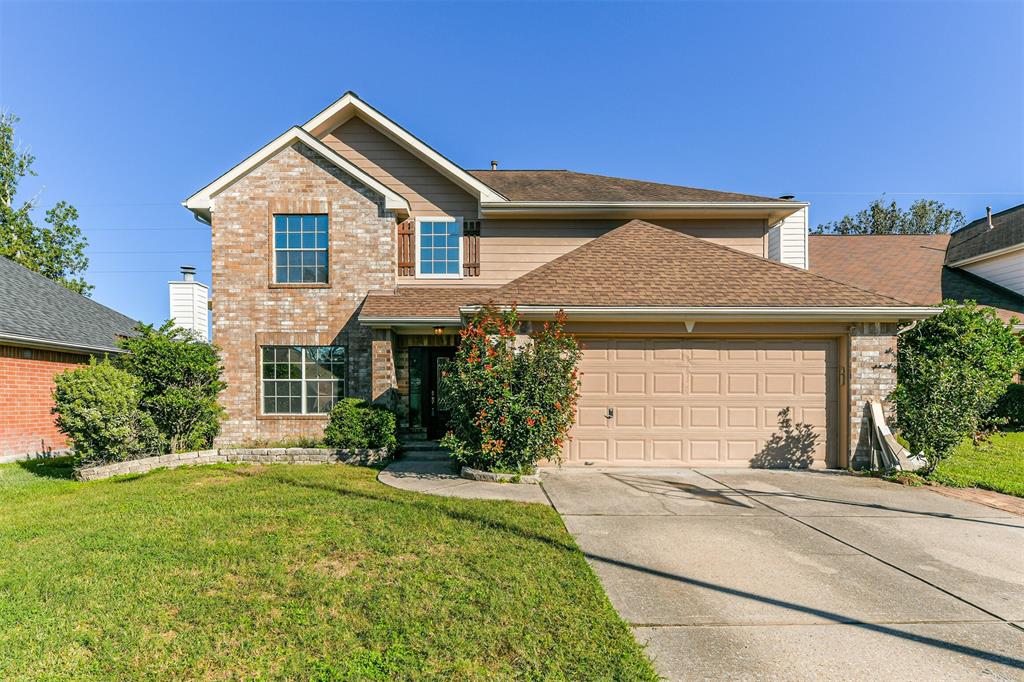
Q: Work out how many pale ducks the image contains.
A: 0